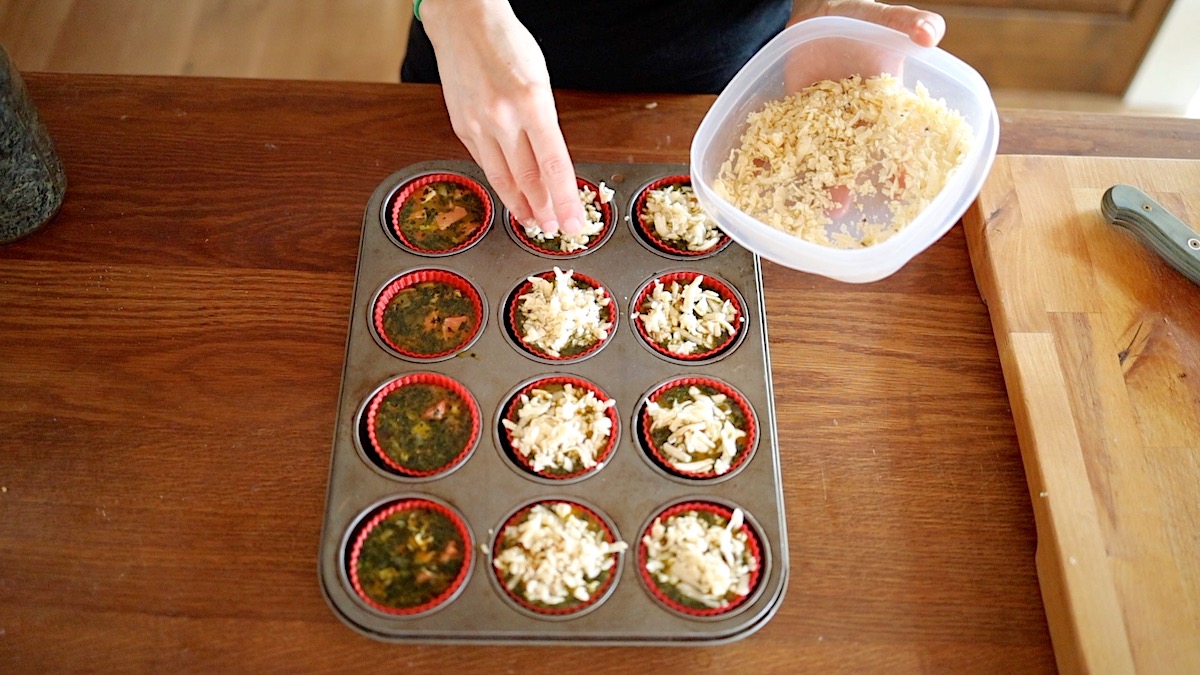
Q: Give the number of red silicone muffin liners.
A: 12